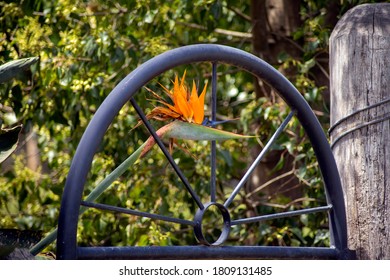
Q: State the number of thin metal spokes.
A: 5